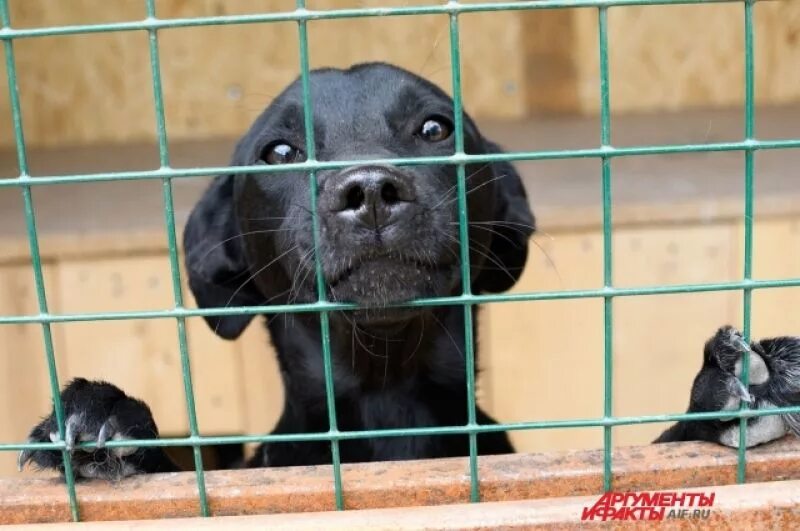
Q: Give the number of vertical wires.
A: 6